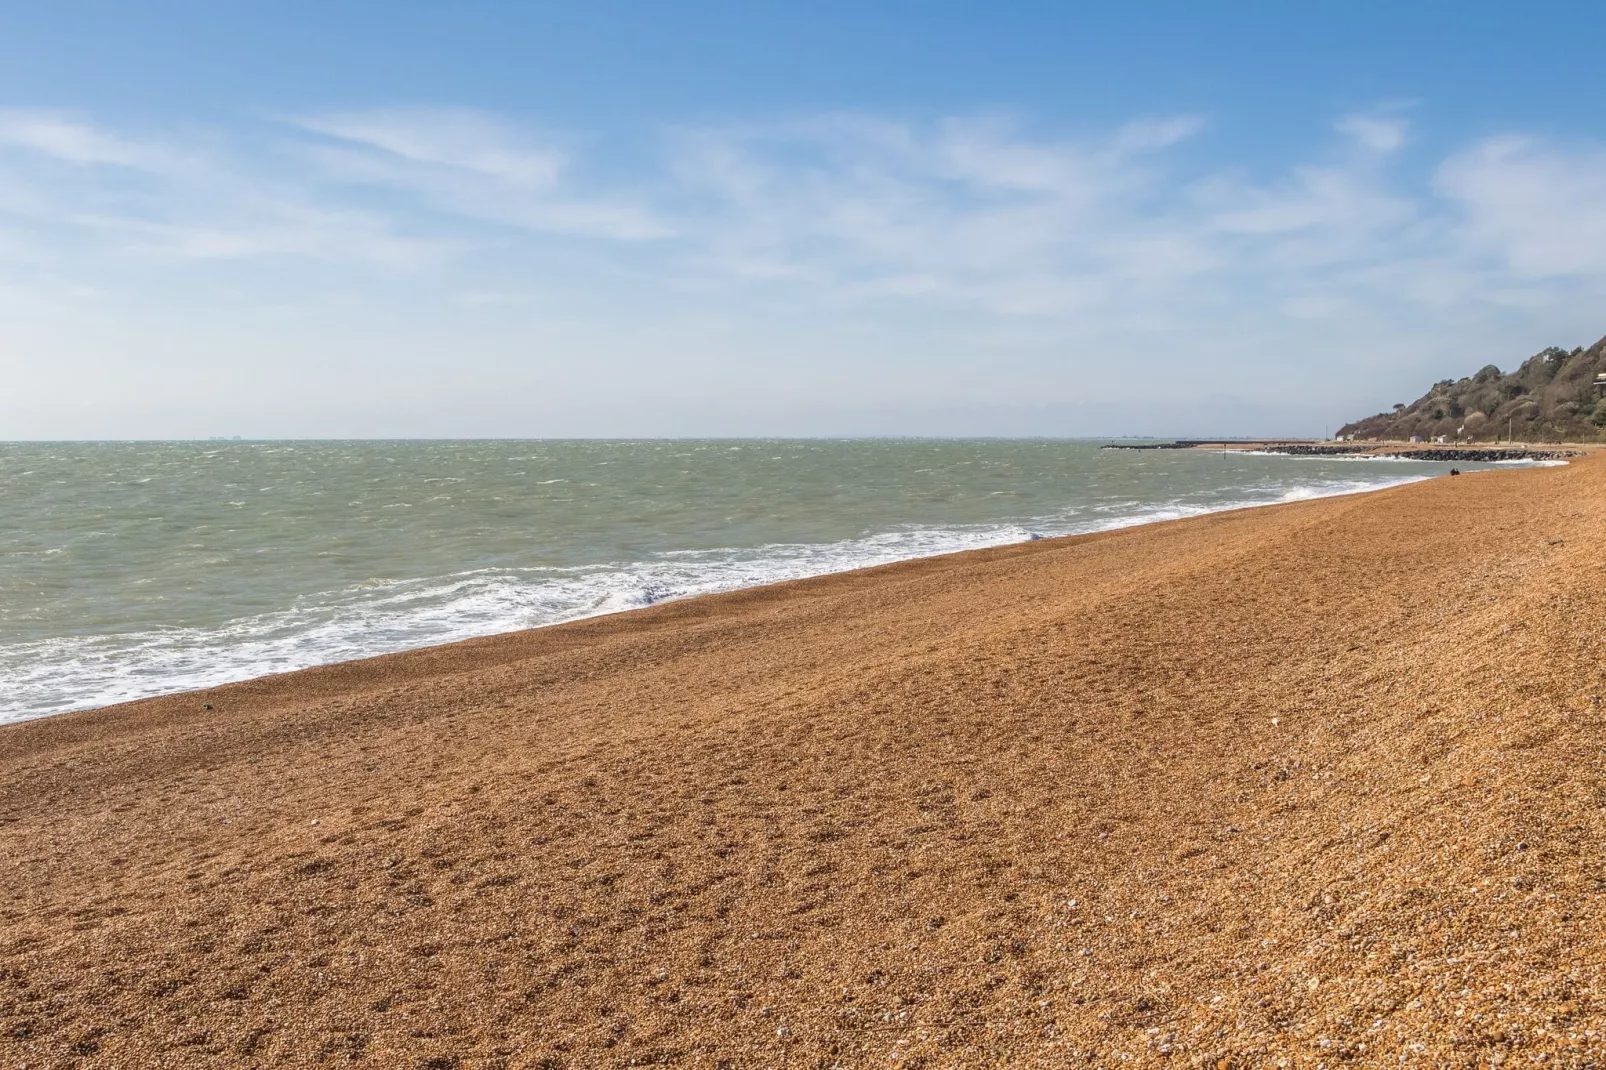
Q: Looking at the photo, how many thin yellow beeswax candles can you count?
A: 0